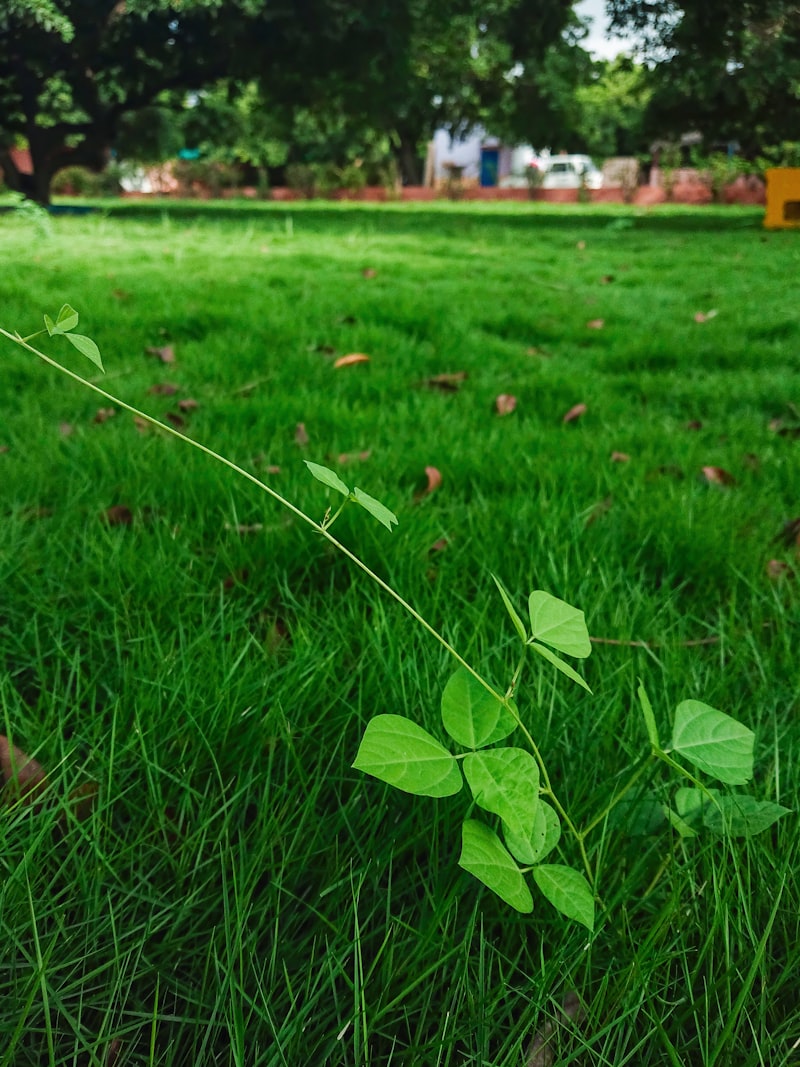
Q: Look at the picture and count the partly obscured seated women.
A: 0